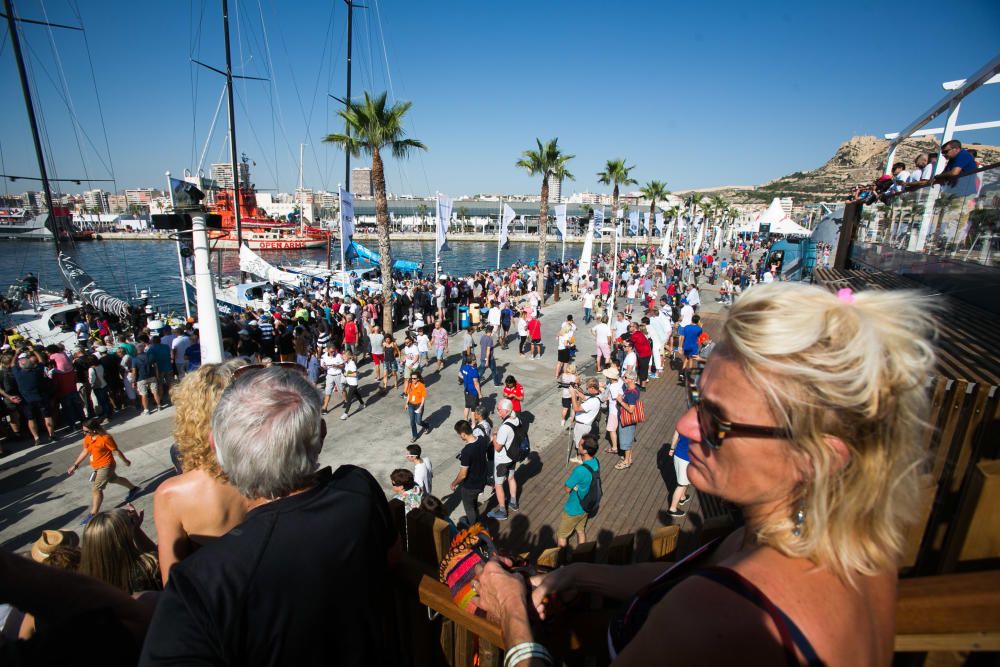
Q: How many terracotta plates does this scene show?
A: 0